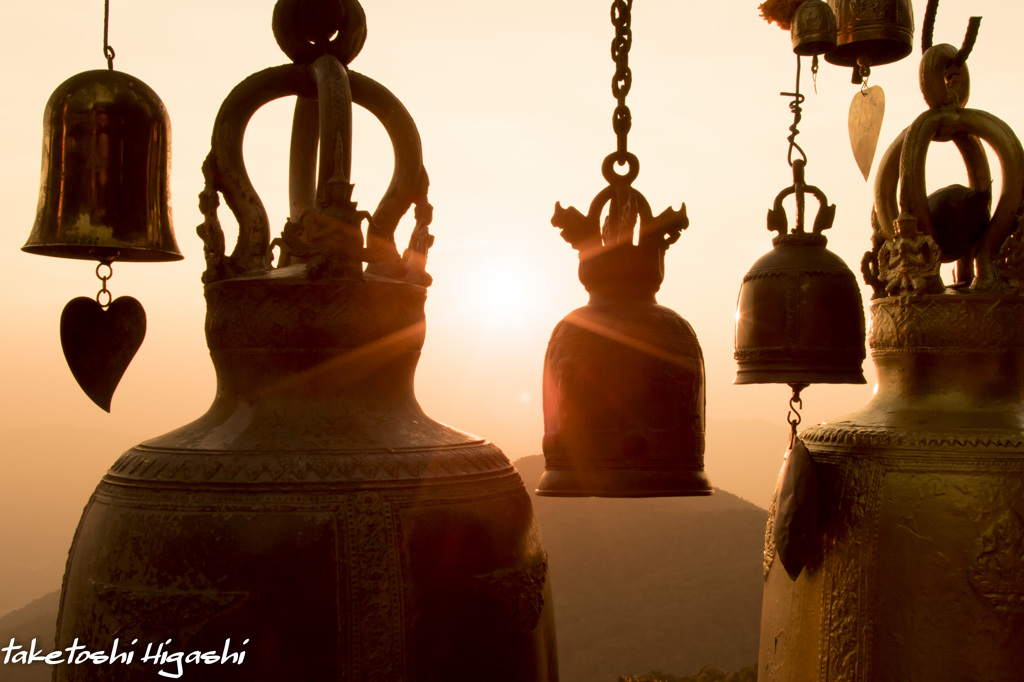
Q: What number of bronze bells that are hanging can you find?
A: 7